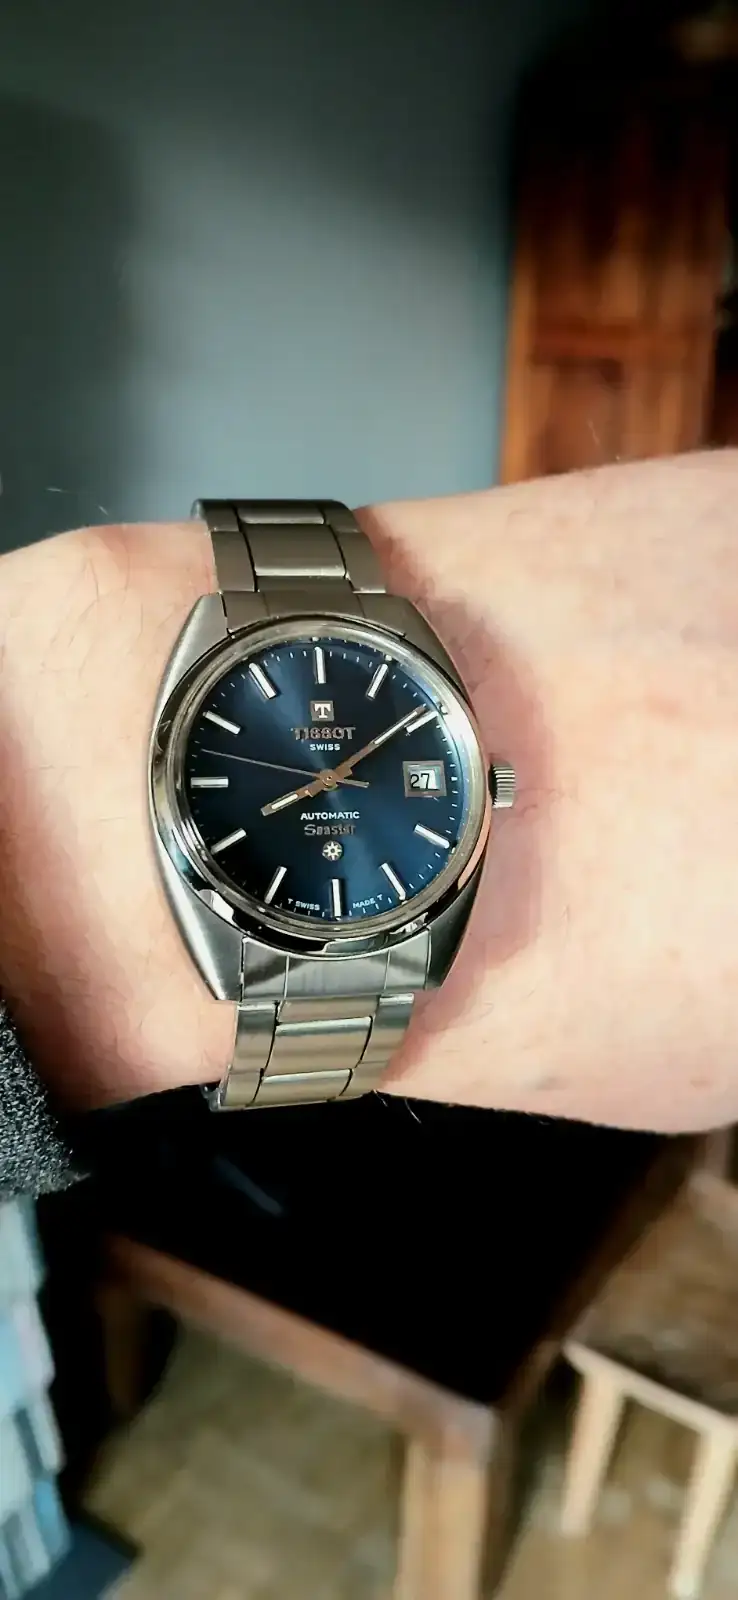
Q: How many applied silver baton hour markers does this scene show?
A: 11